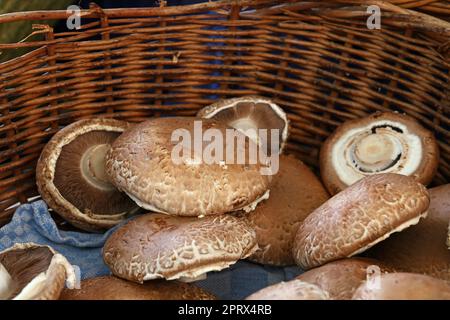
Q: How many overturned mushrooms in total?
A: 4